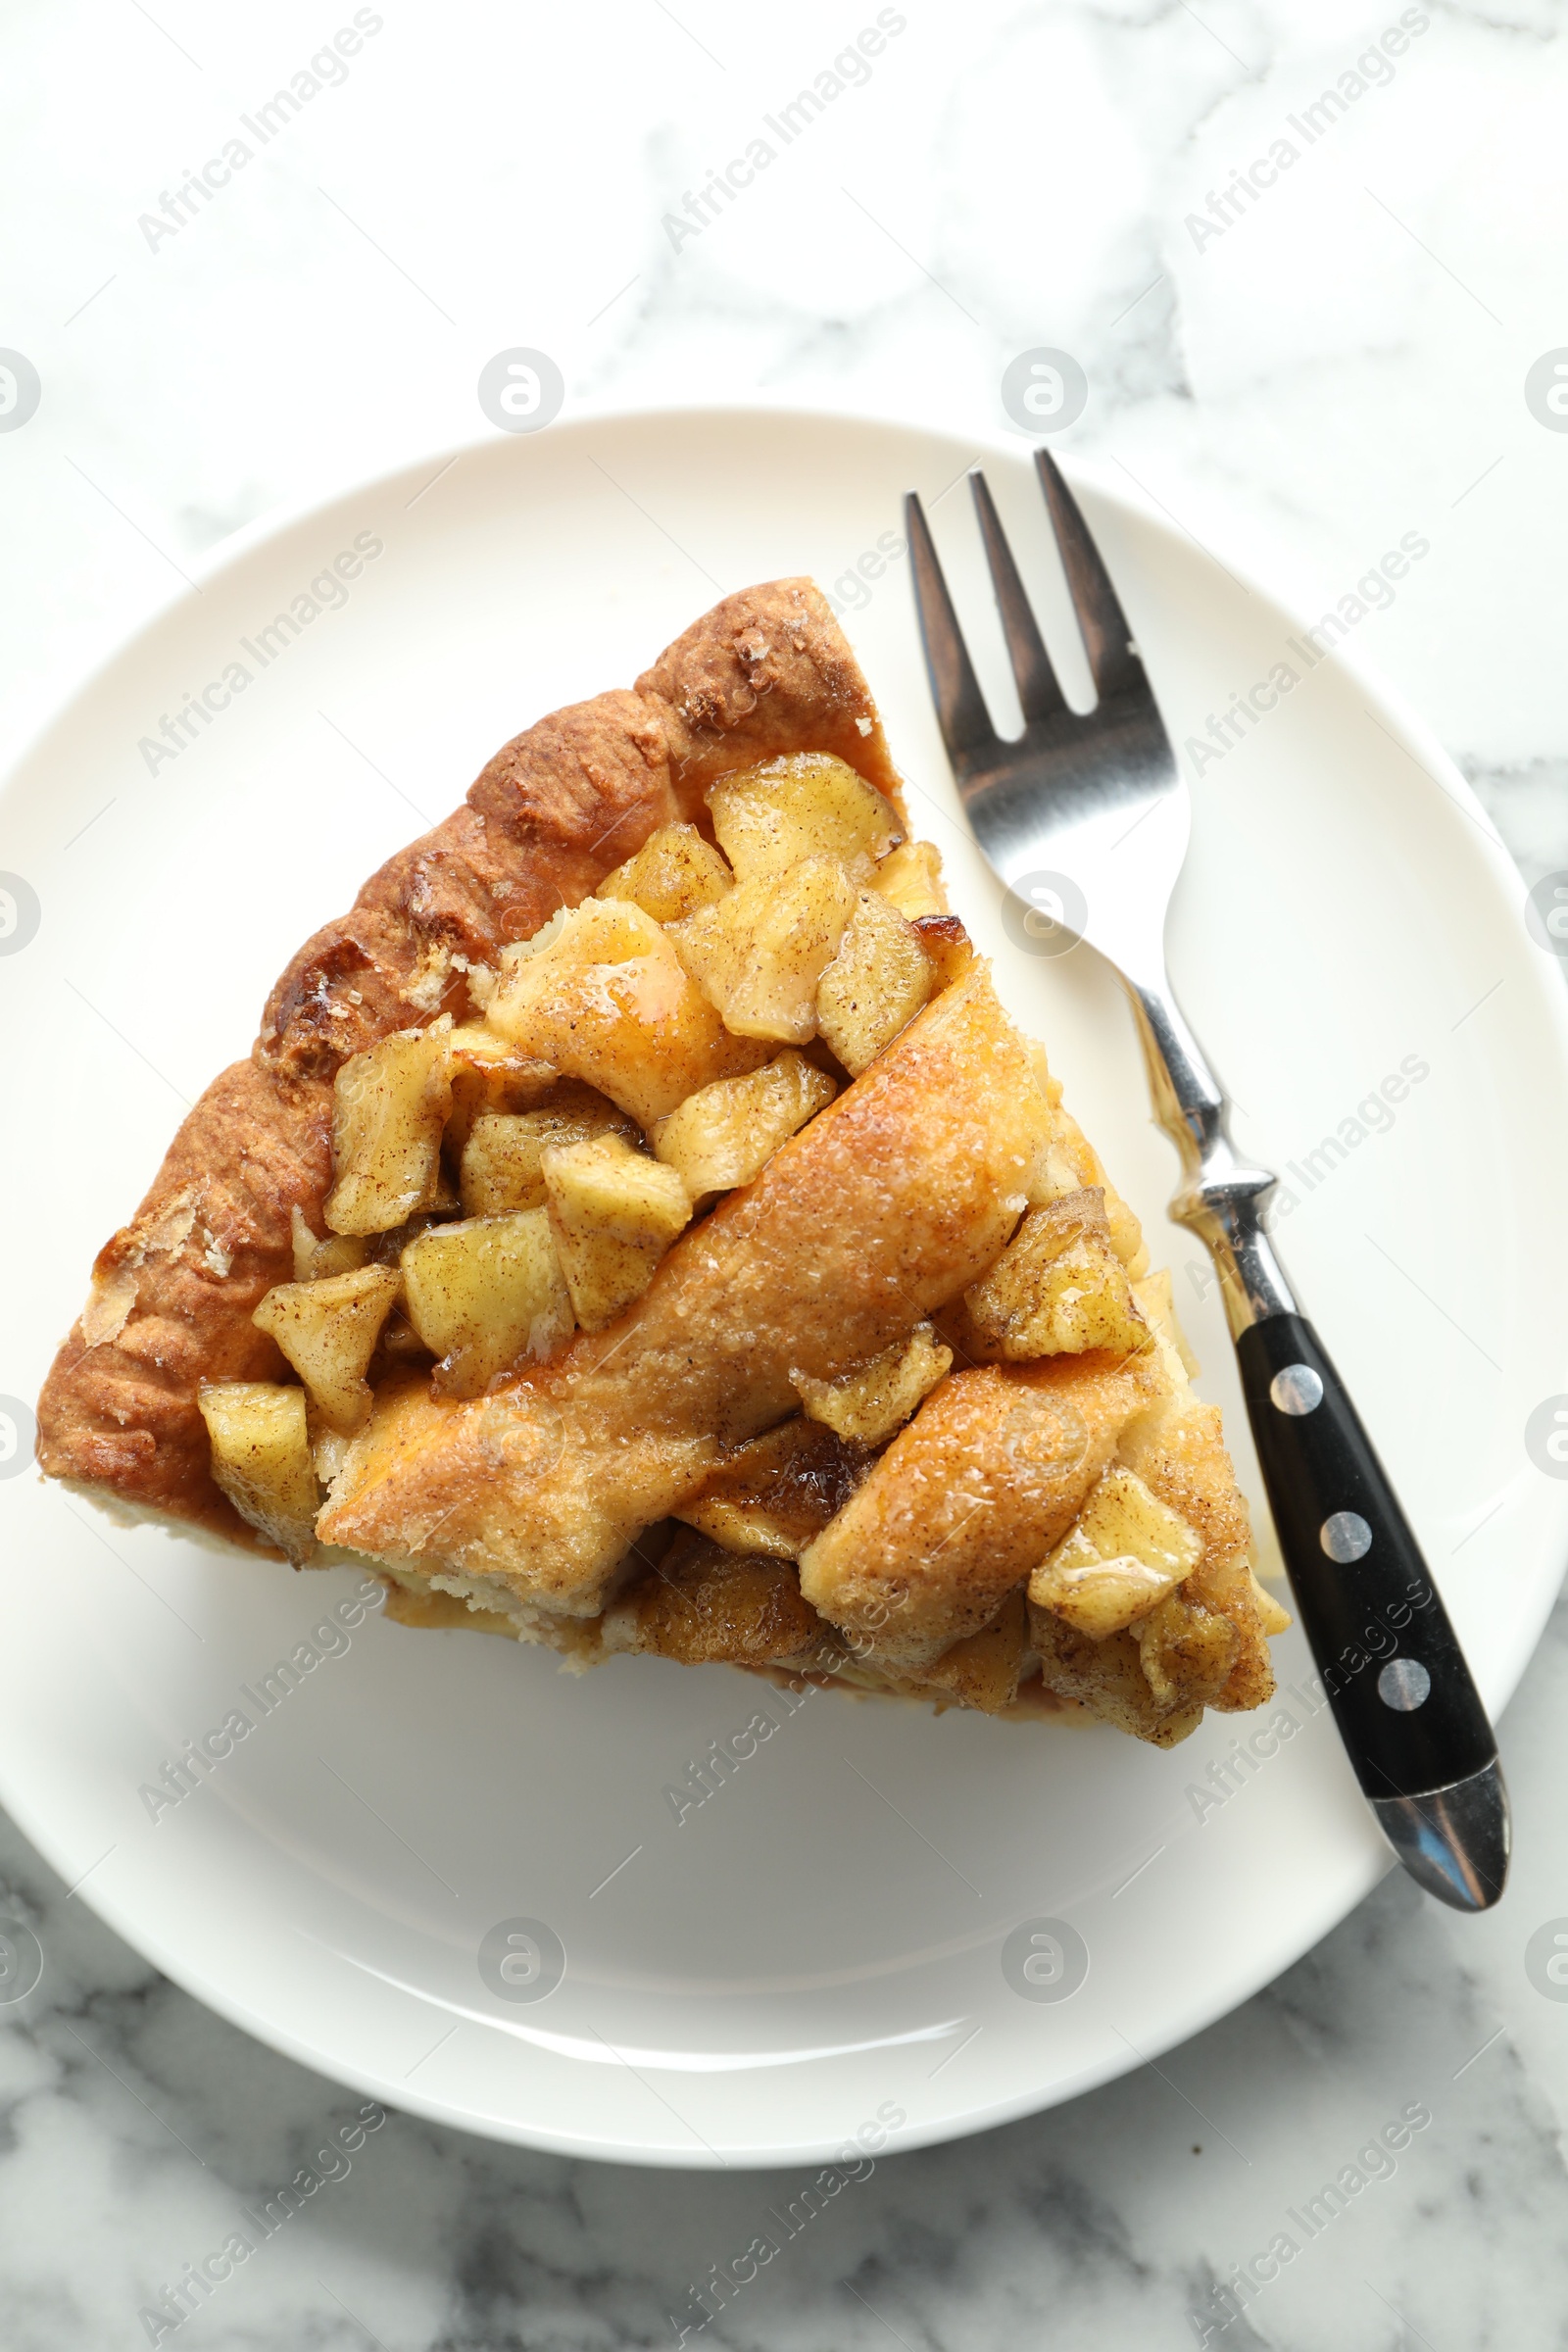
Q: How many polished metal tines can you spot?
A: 3